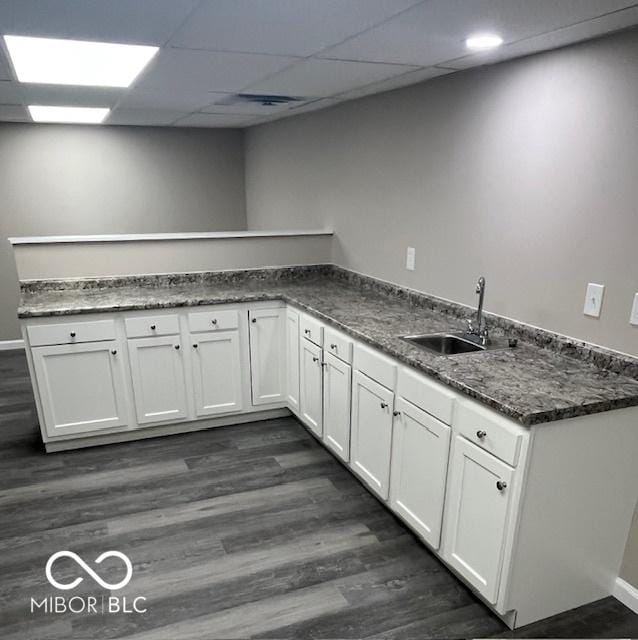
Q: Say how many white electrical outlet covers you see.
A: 3